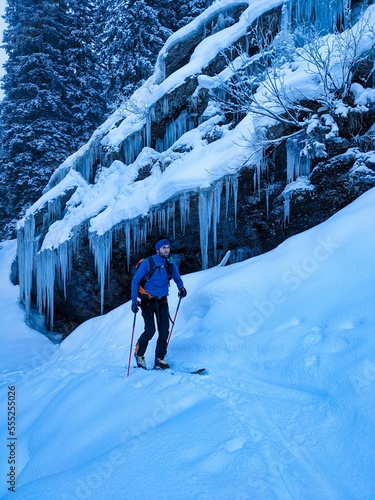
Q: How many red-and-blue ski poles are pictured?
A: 2